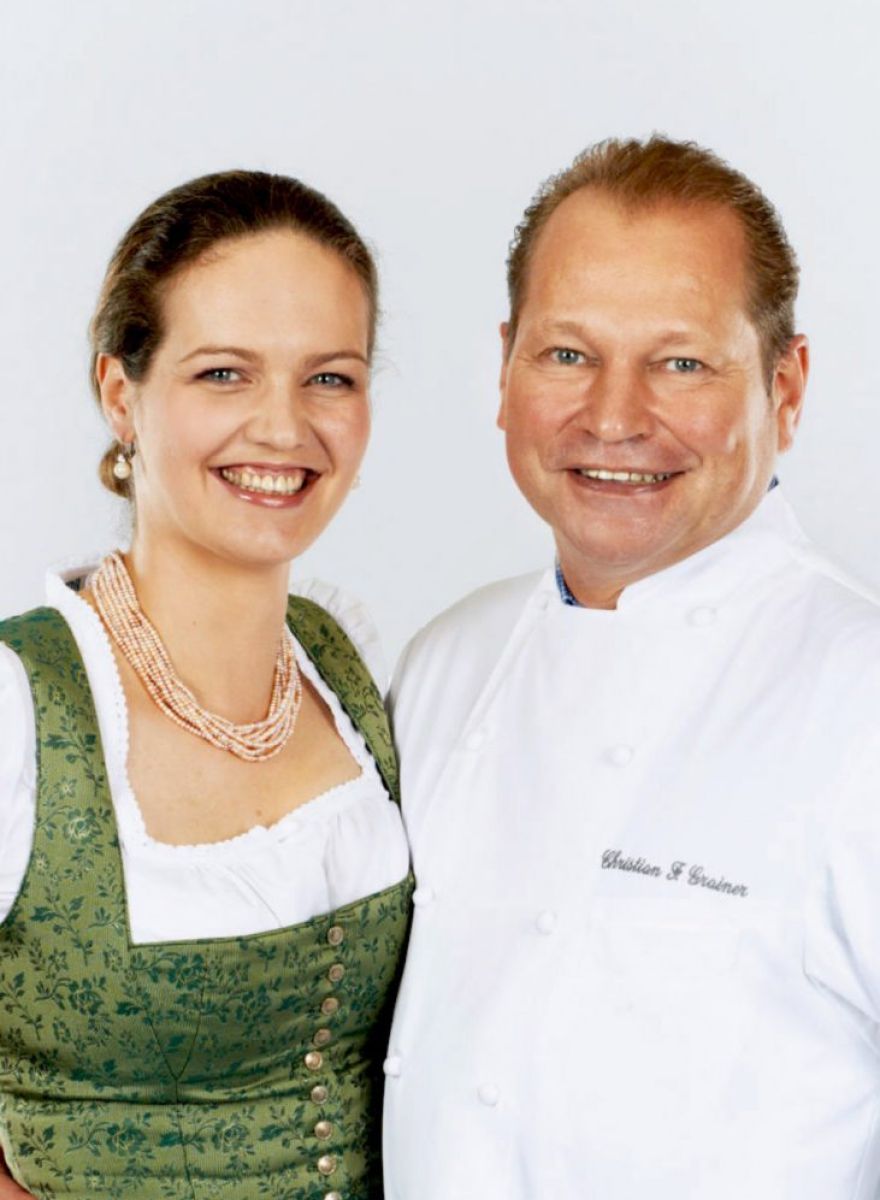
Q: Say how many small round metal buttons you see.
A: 9